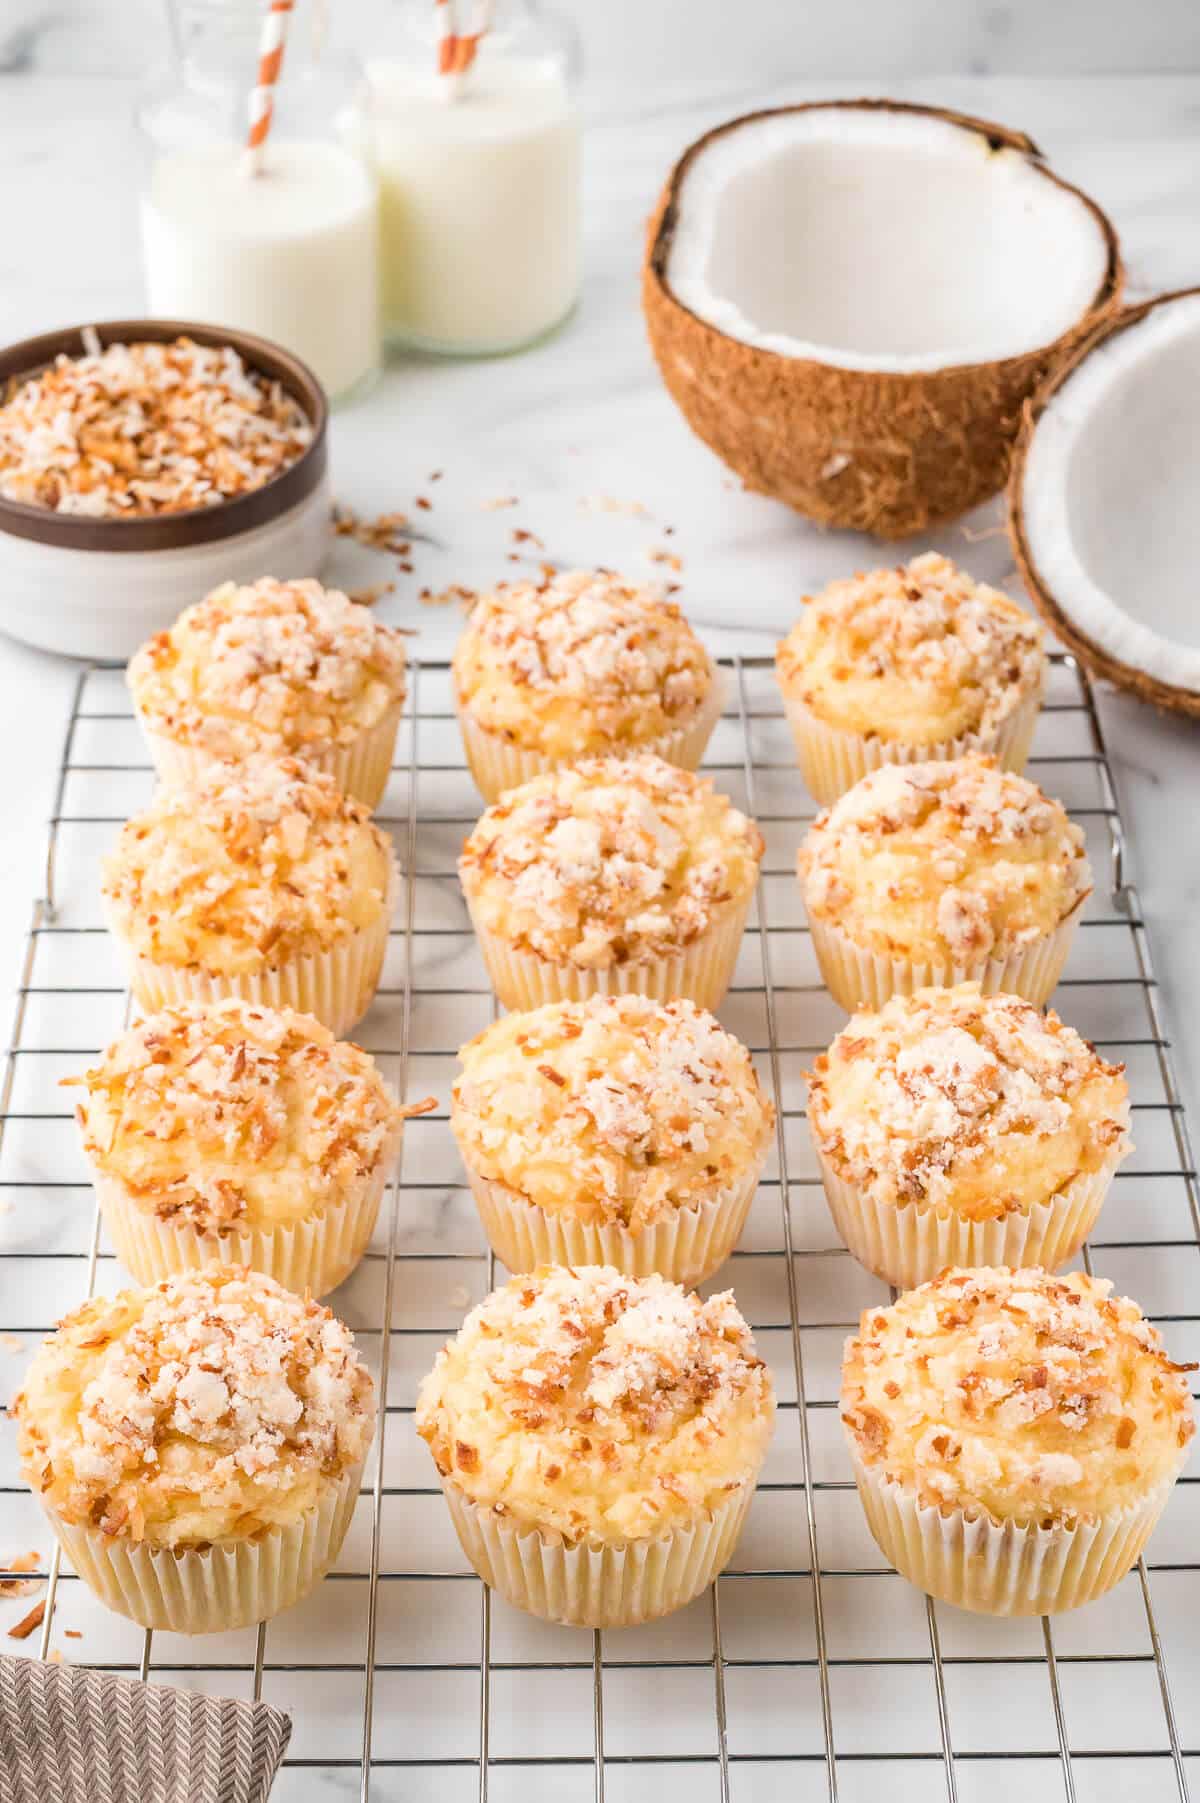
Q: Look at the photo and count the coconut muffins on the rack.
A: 12